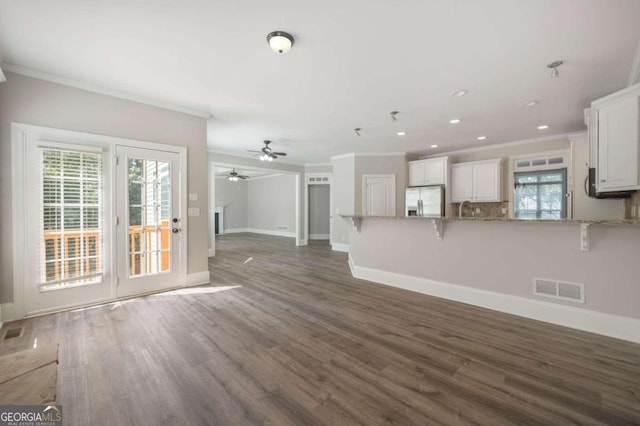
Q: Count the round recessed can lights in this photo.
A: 7